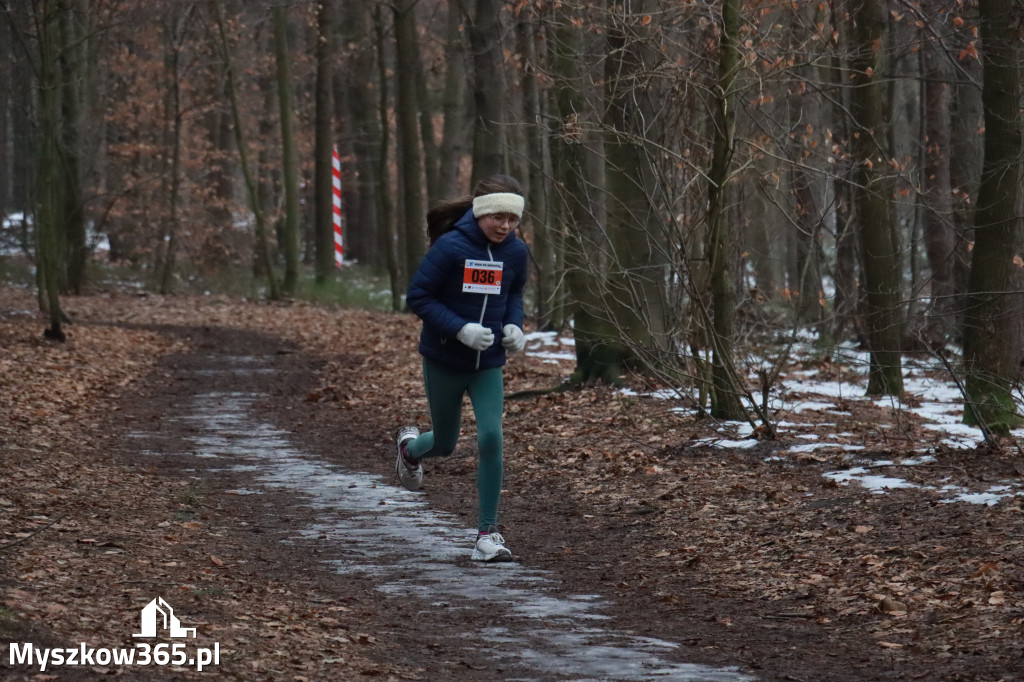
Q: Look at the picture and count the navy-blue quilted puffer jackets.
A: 1